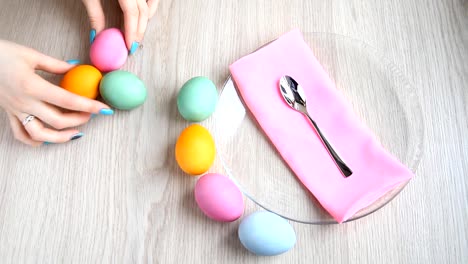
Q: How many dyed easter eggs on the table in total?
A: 7